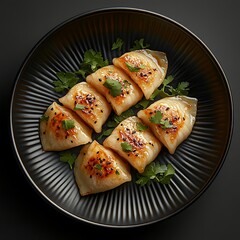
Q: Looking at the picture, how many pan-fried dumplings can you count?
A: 7